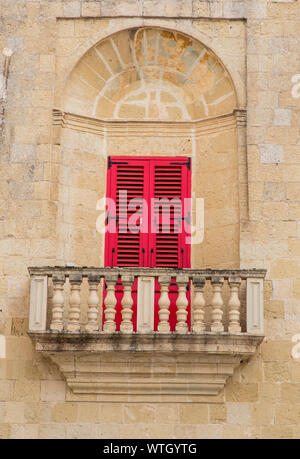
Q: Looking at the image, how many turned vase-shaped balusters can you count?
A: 10